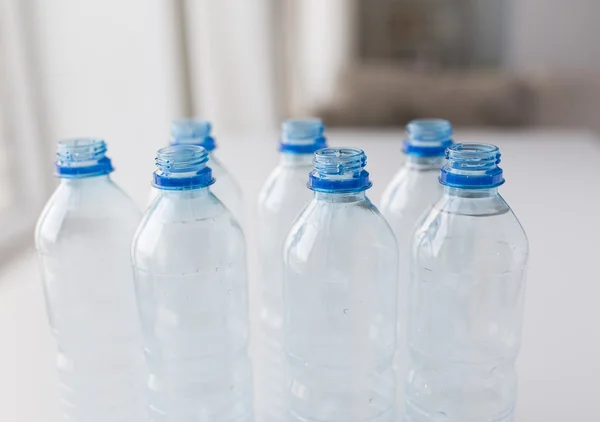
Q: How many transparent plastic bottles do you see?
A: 7